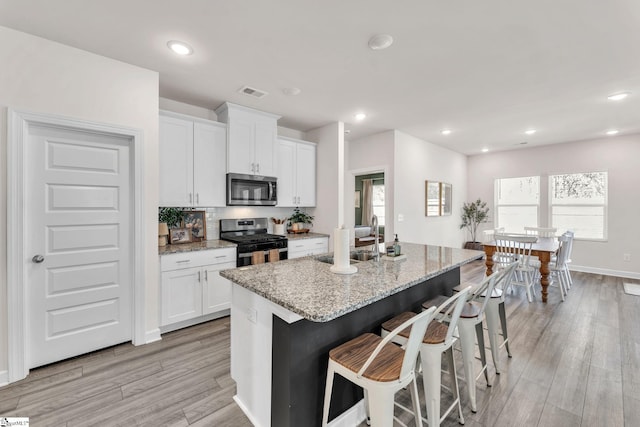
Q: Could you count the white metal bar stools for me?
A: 4